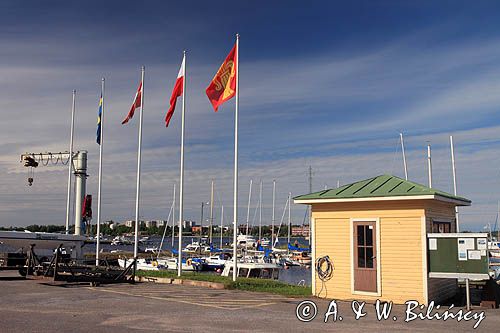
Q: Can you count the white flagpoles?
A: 5